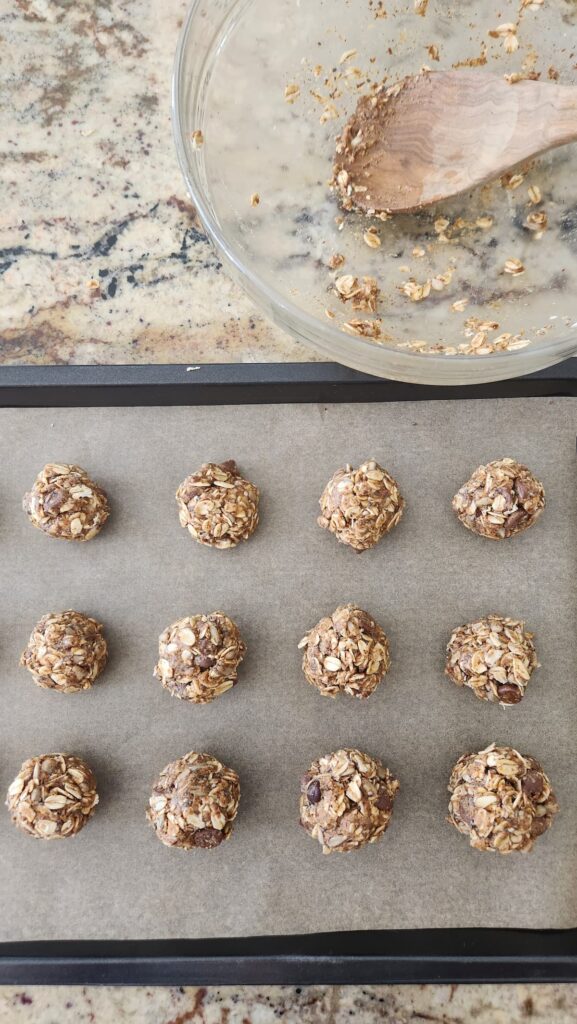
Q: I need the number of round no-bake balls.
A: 12